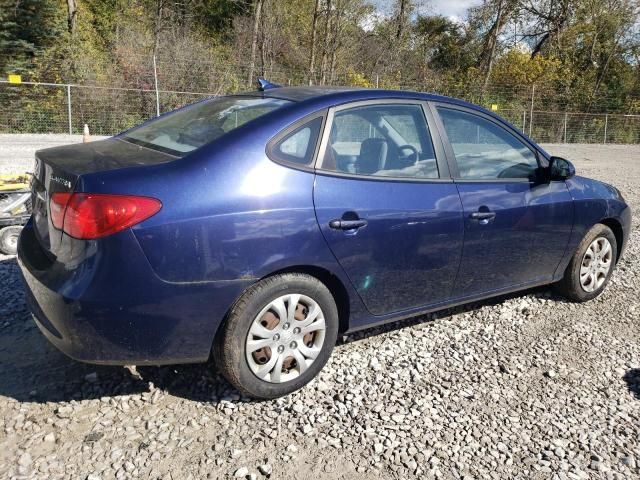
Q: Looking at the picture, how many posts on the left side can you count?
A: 2